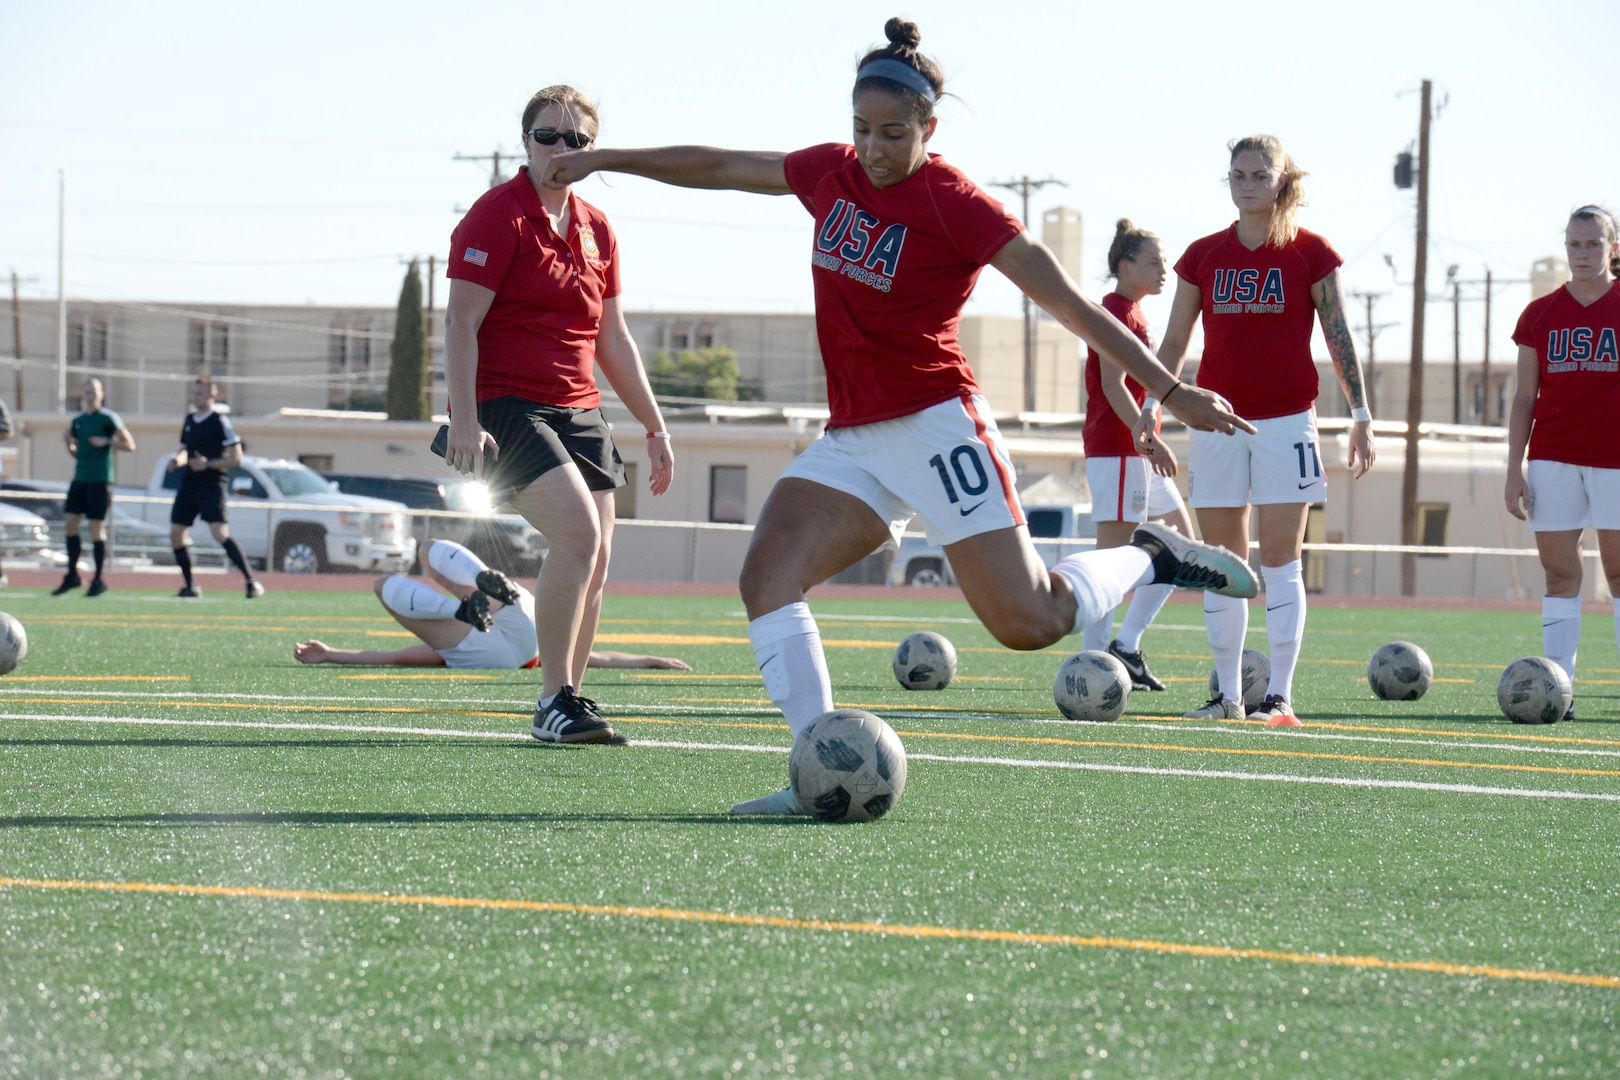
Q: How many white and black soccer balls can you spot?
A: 7